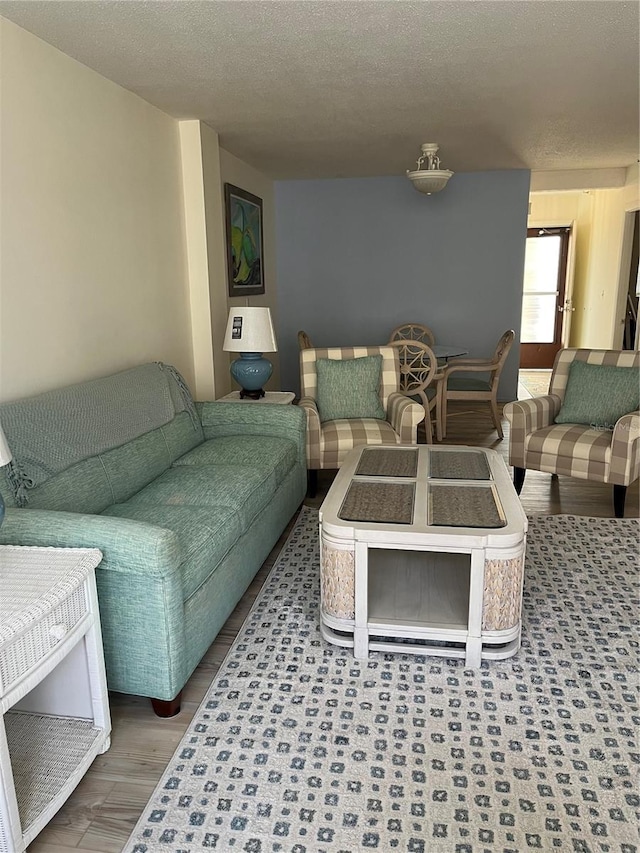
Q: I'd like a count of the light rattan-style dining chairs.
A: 4